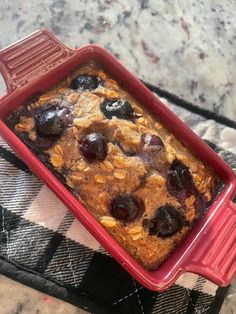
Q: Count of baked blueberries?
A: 8